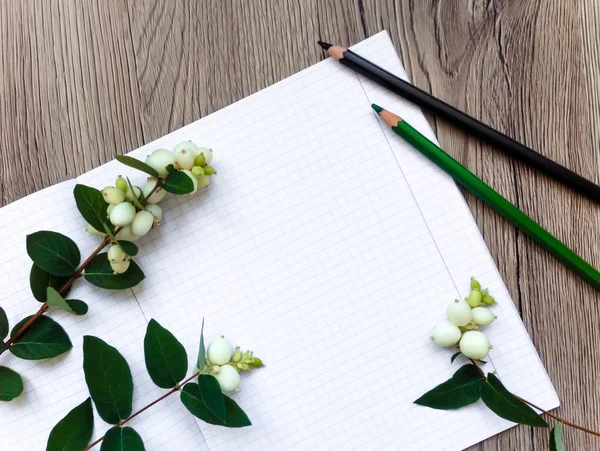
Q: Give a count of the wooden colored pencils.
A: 2